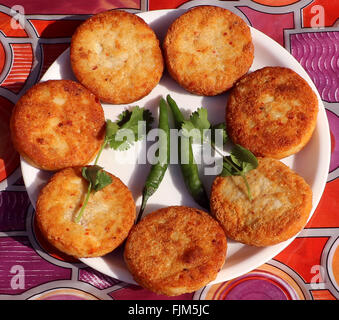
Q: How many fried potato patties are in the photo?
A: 7